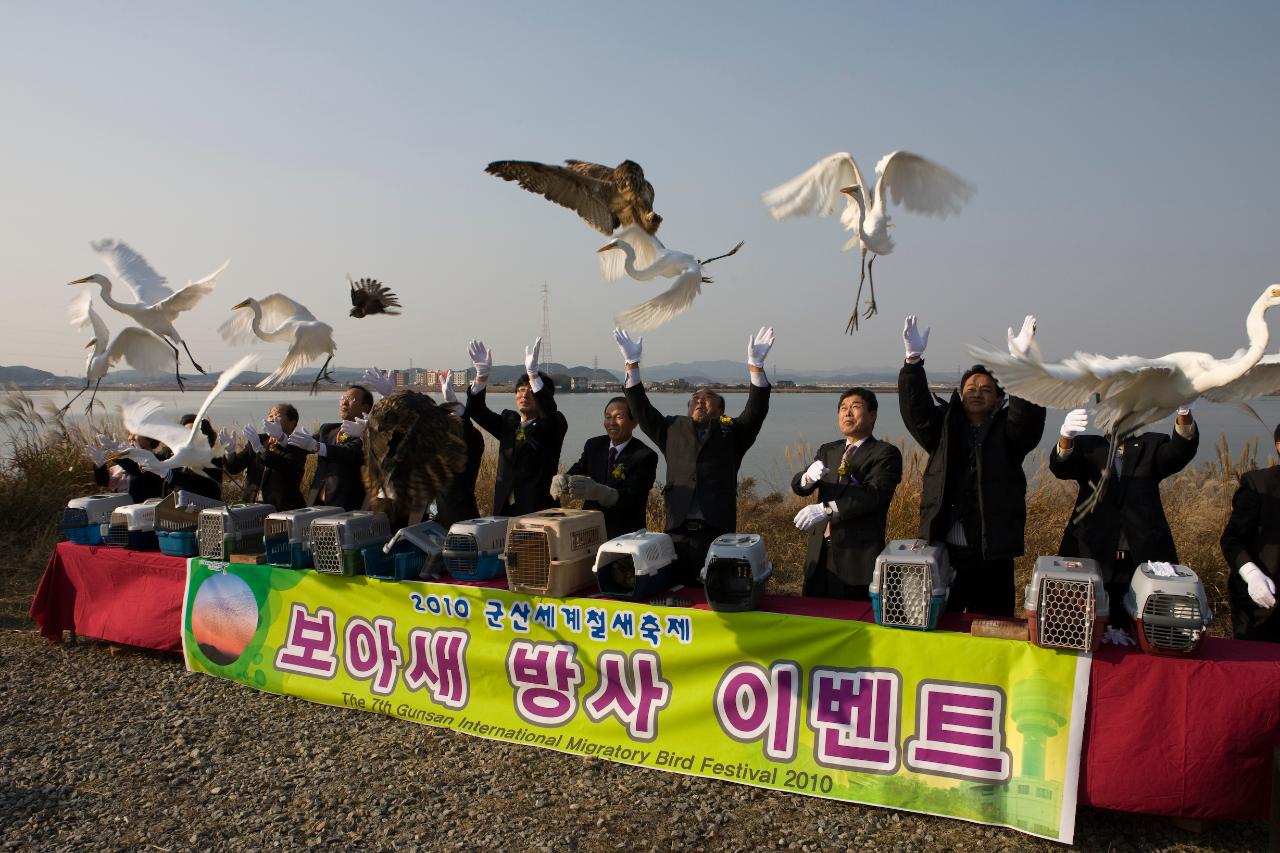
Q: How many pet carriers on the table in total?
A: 14